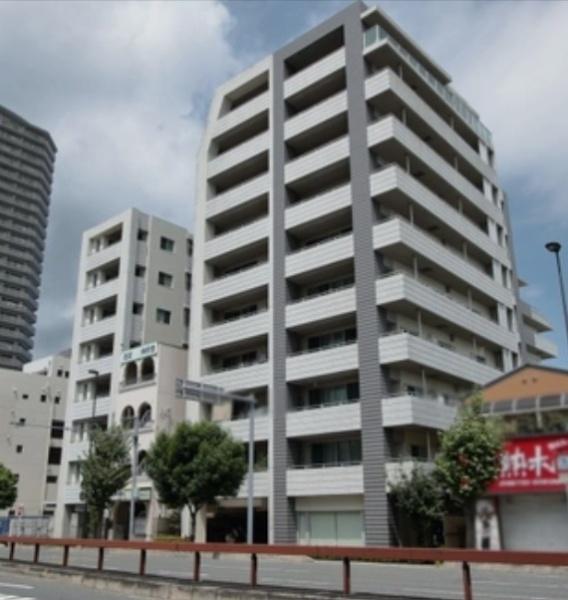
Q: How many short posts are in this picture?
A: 9